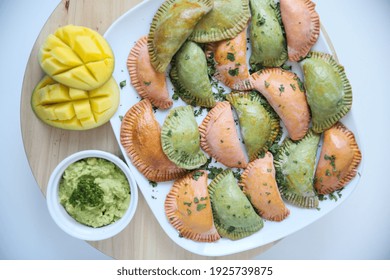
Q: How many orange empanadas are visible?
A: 9